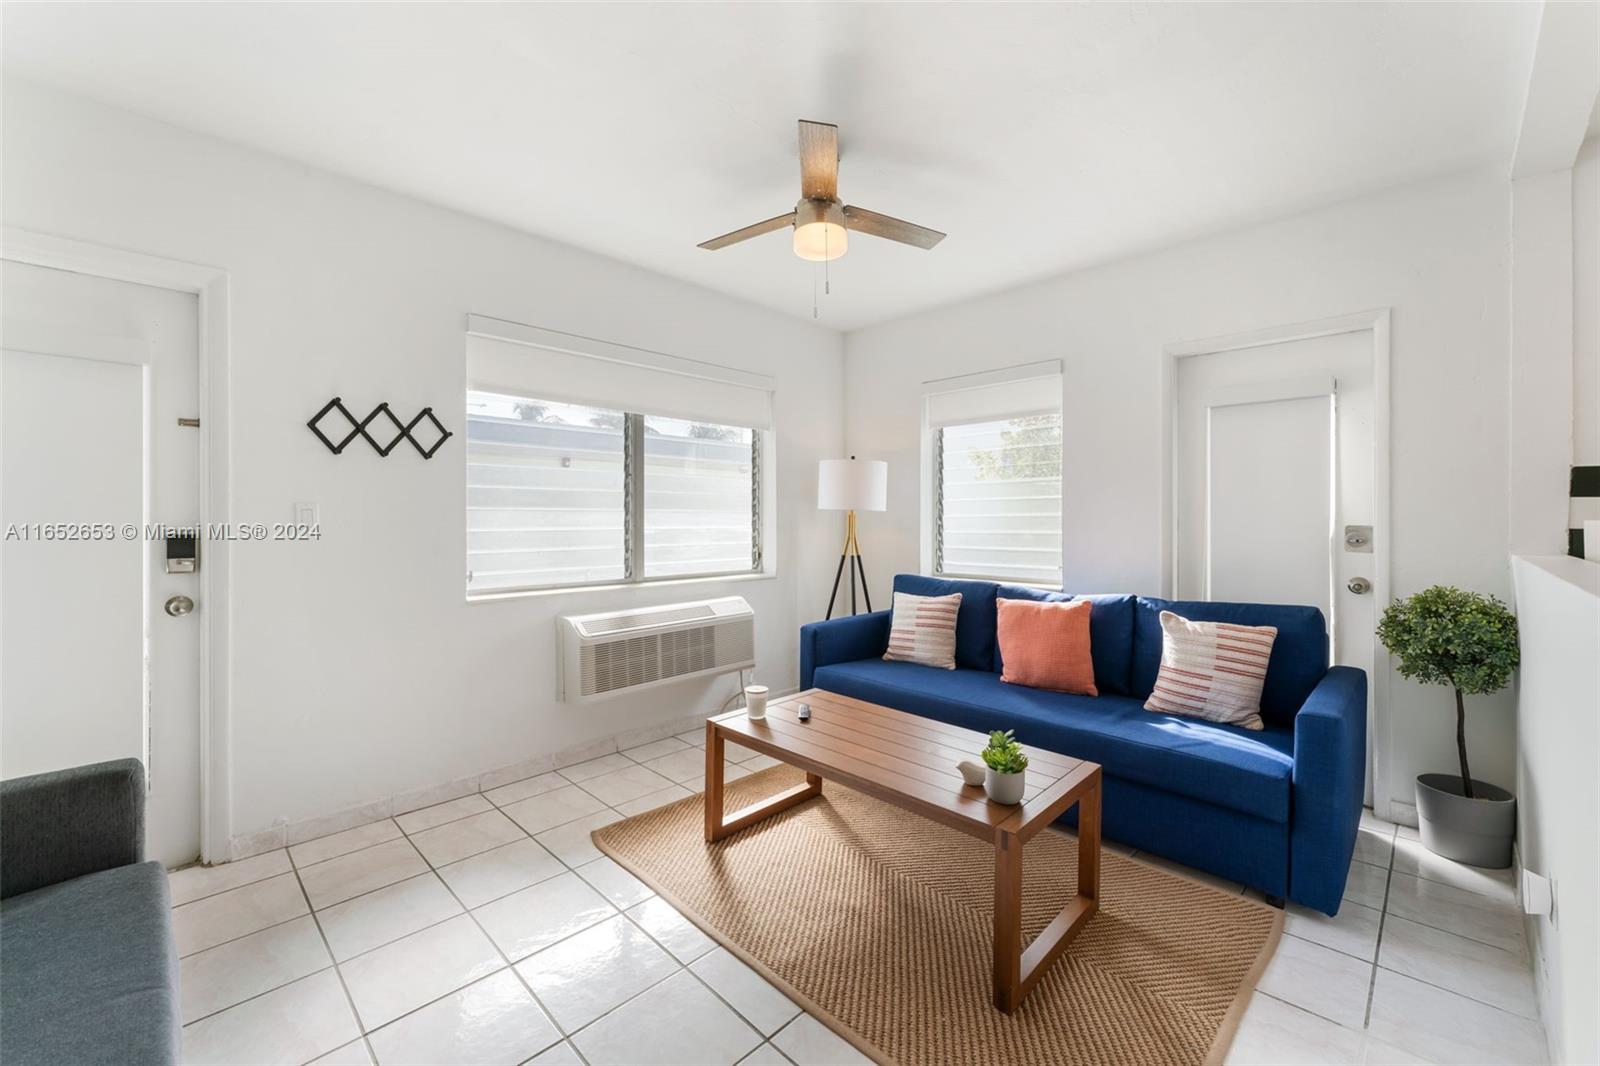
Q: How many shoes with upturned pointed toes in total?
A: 0